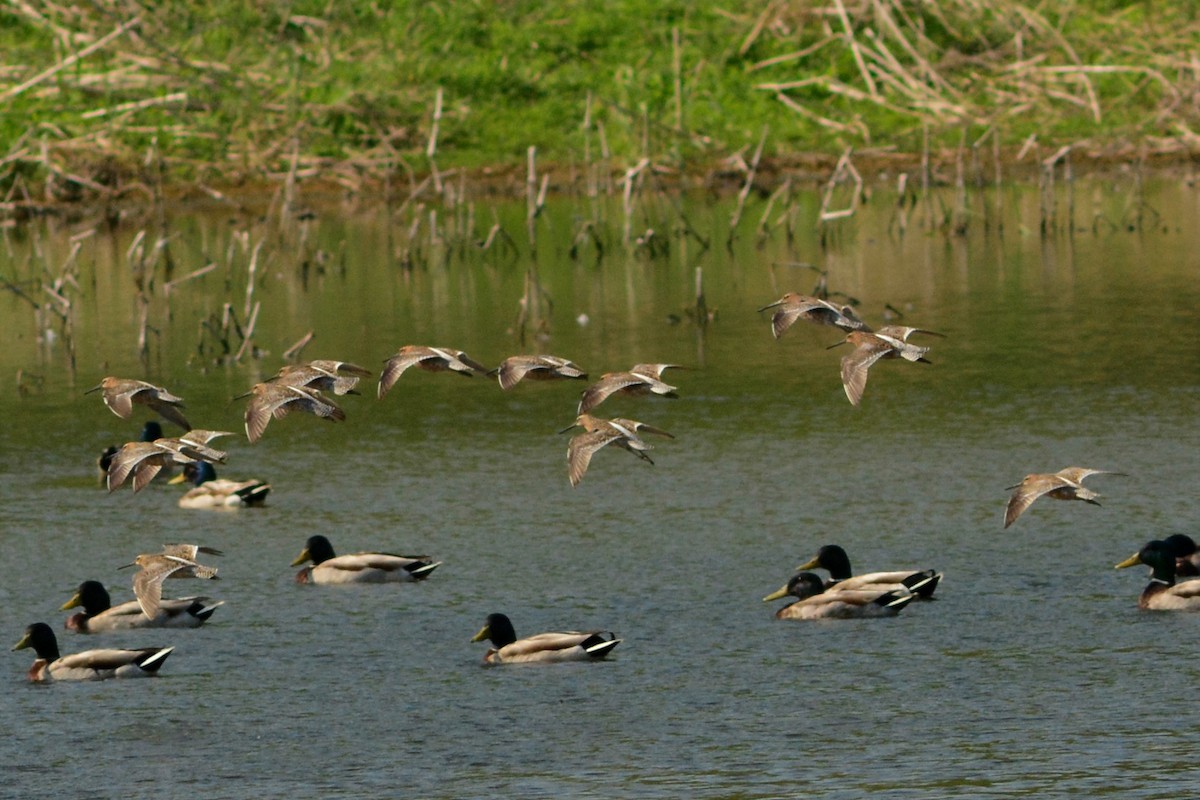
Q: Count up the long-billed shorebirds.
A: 13